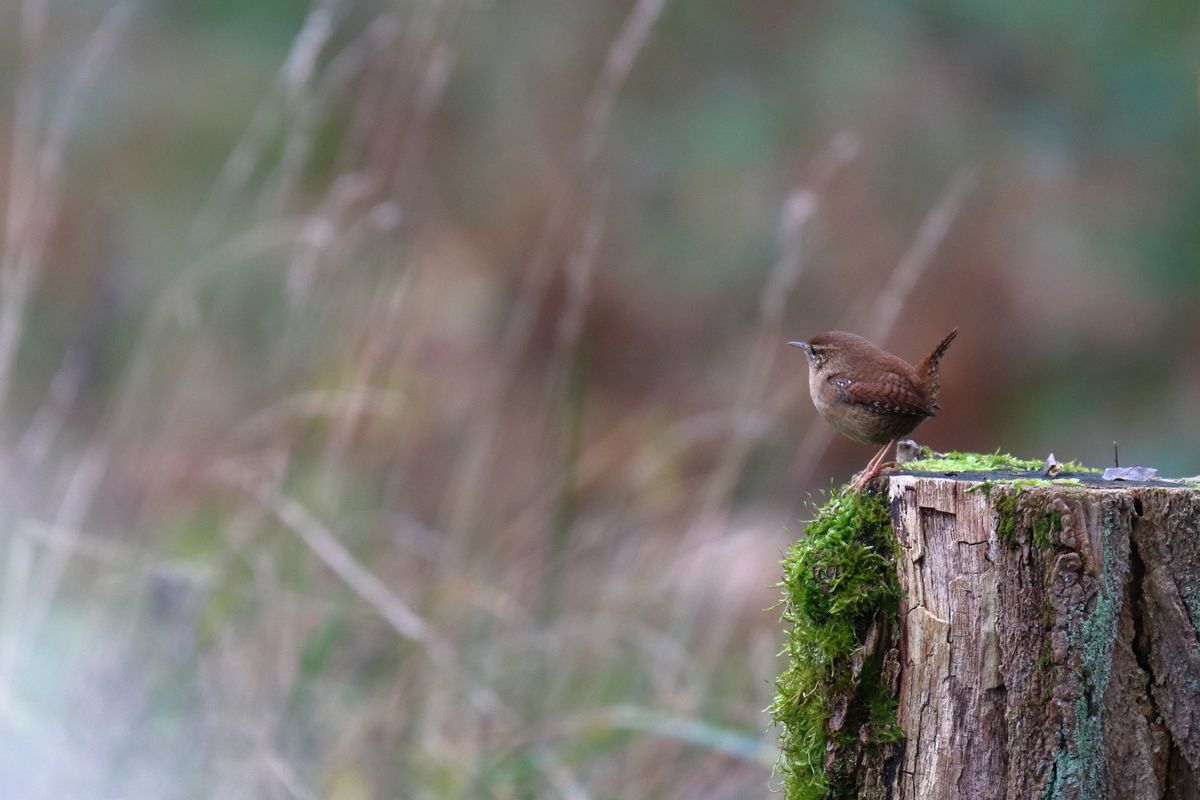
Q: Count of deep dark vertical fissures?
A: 1